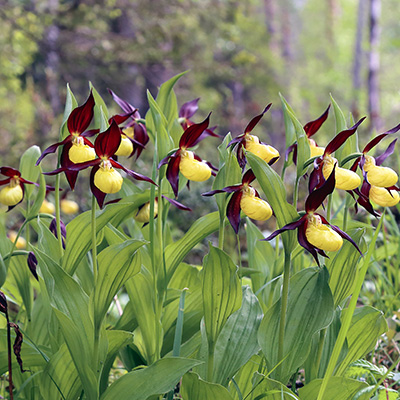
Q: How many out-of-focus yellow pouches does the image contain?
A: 3